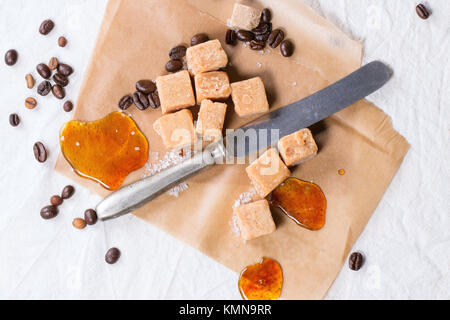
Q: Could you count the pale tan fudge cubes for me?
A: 10